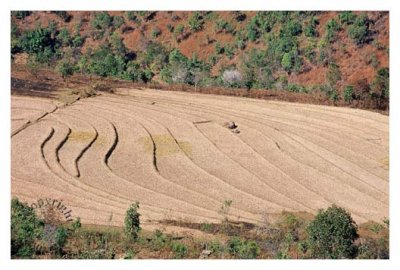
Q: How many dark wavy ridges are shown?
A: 5